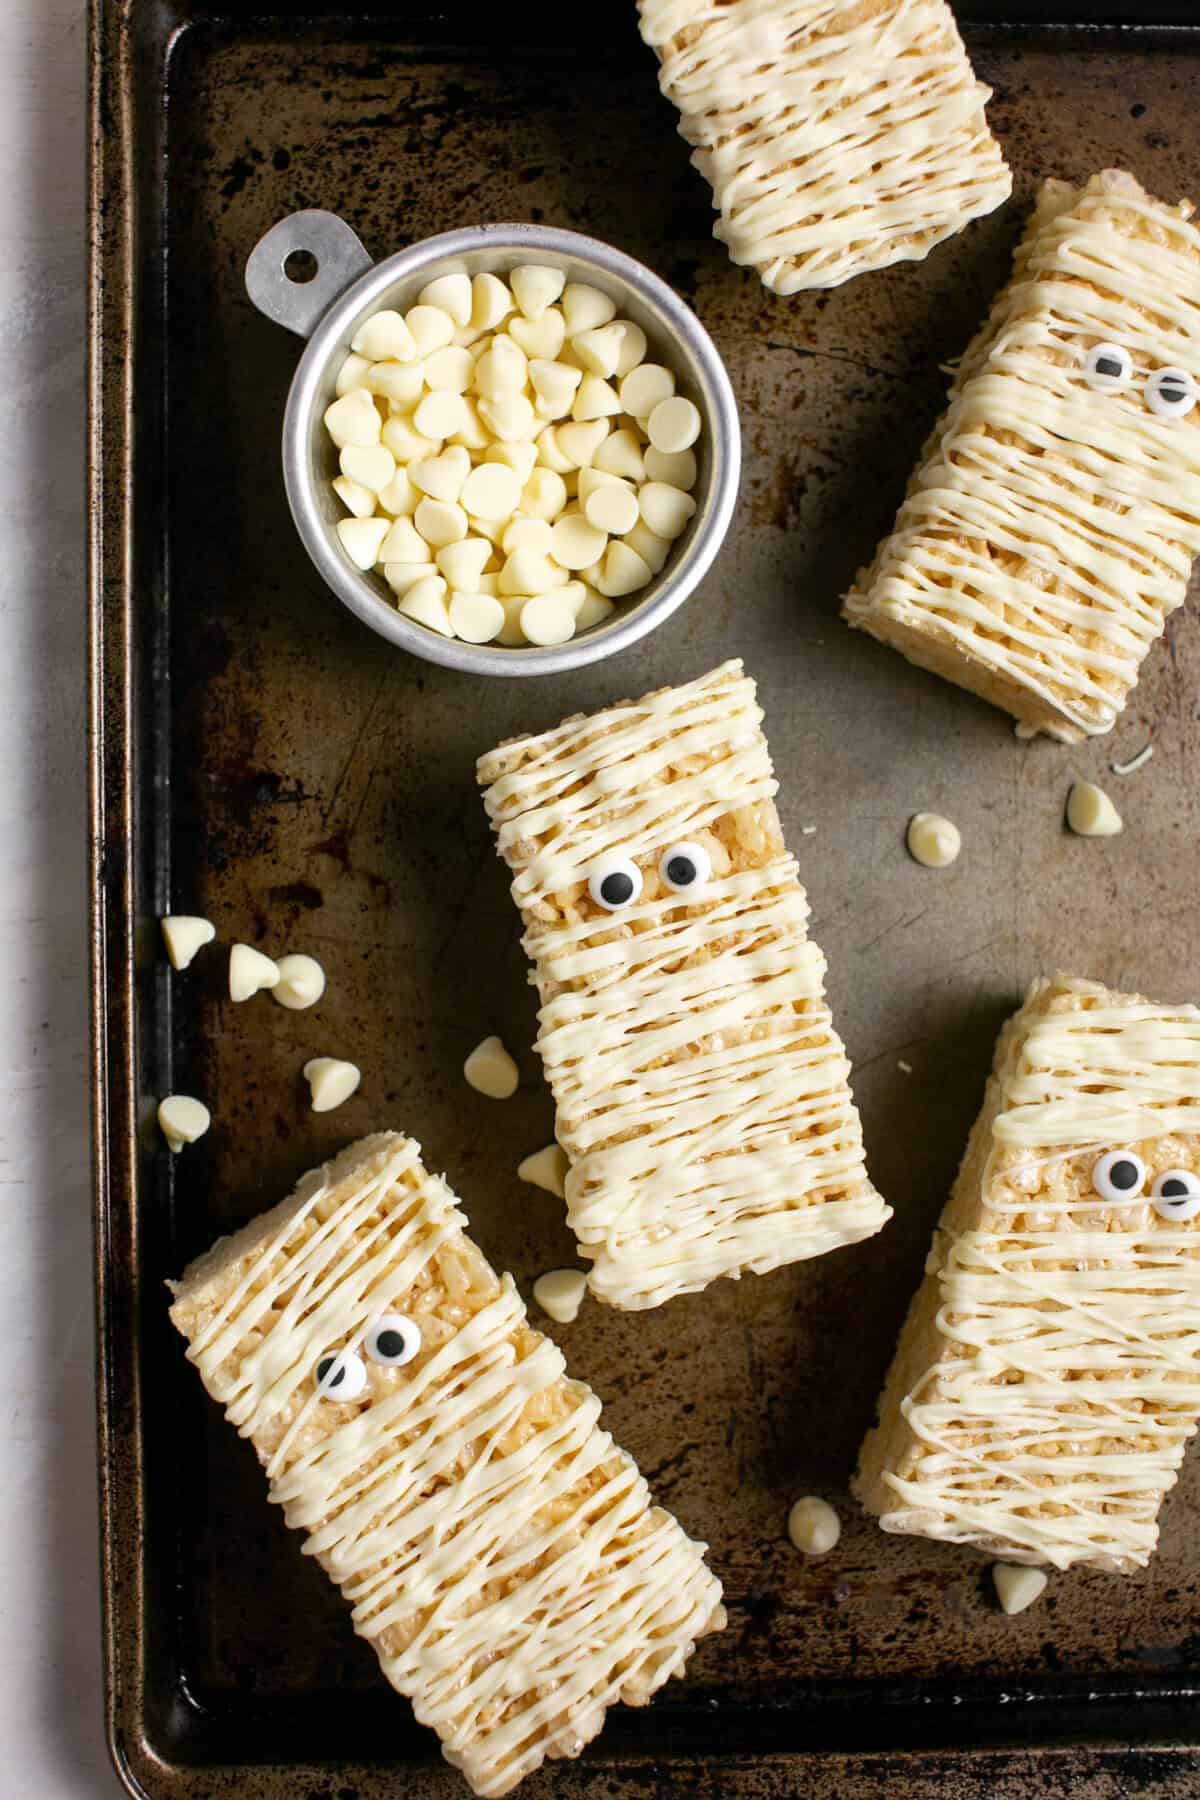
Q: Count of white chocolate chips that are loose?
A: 12